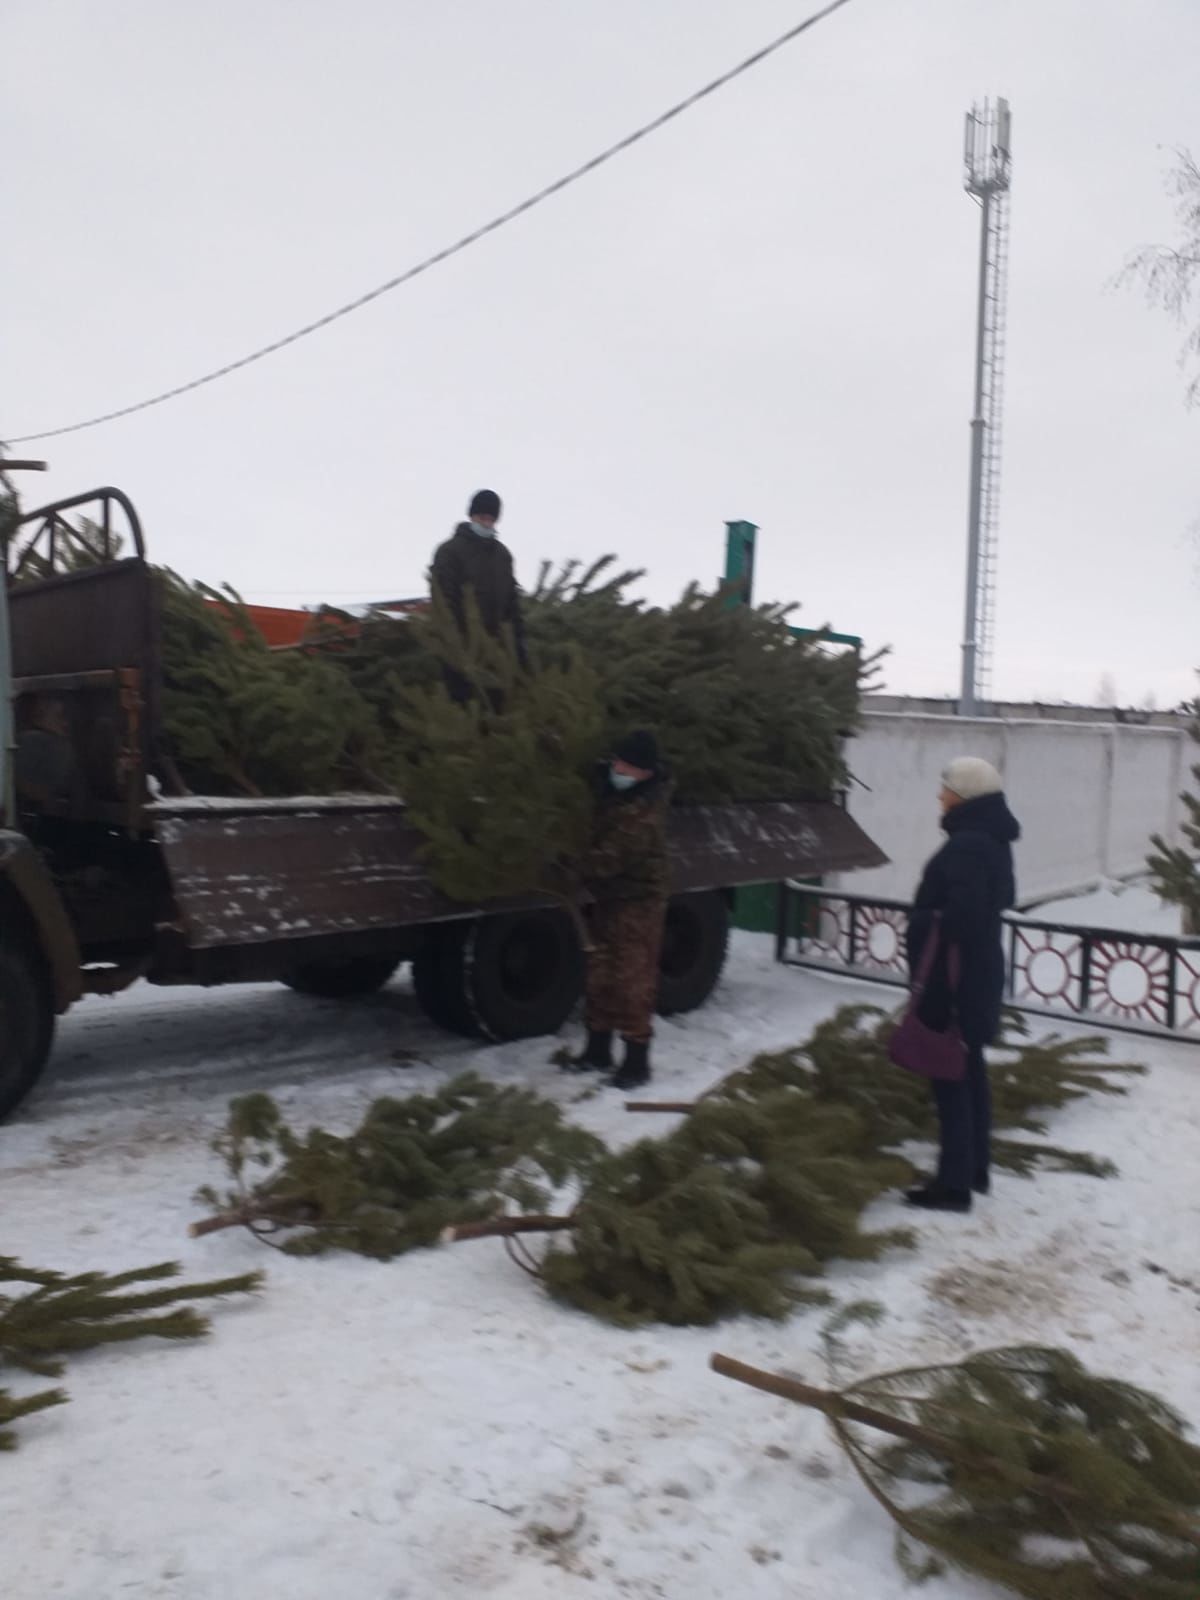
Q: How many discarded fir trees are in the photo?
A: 5